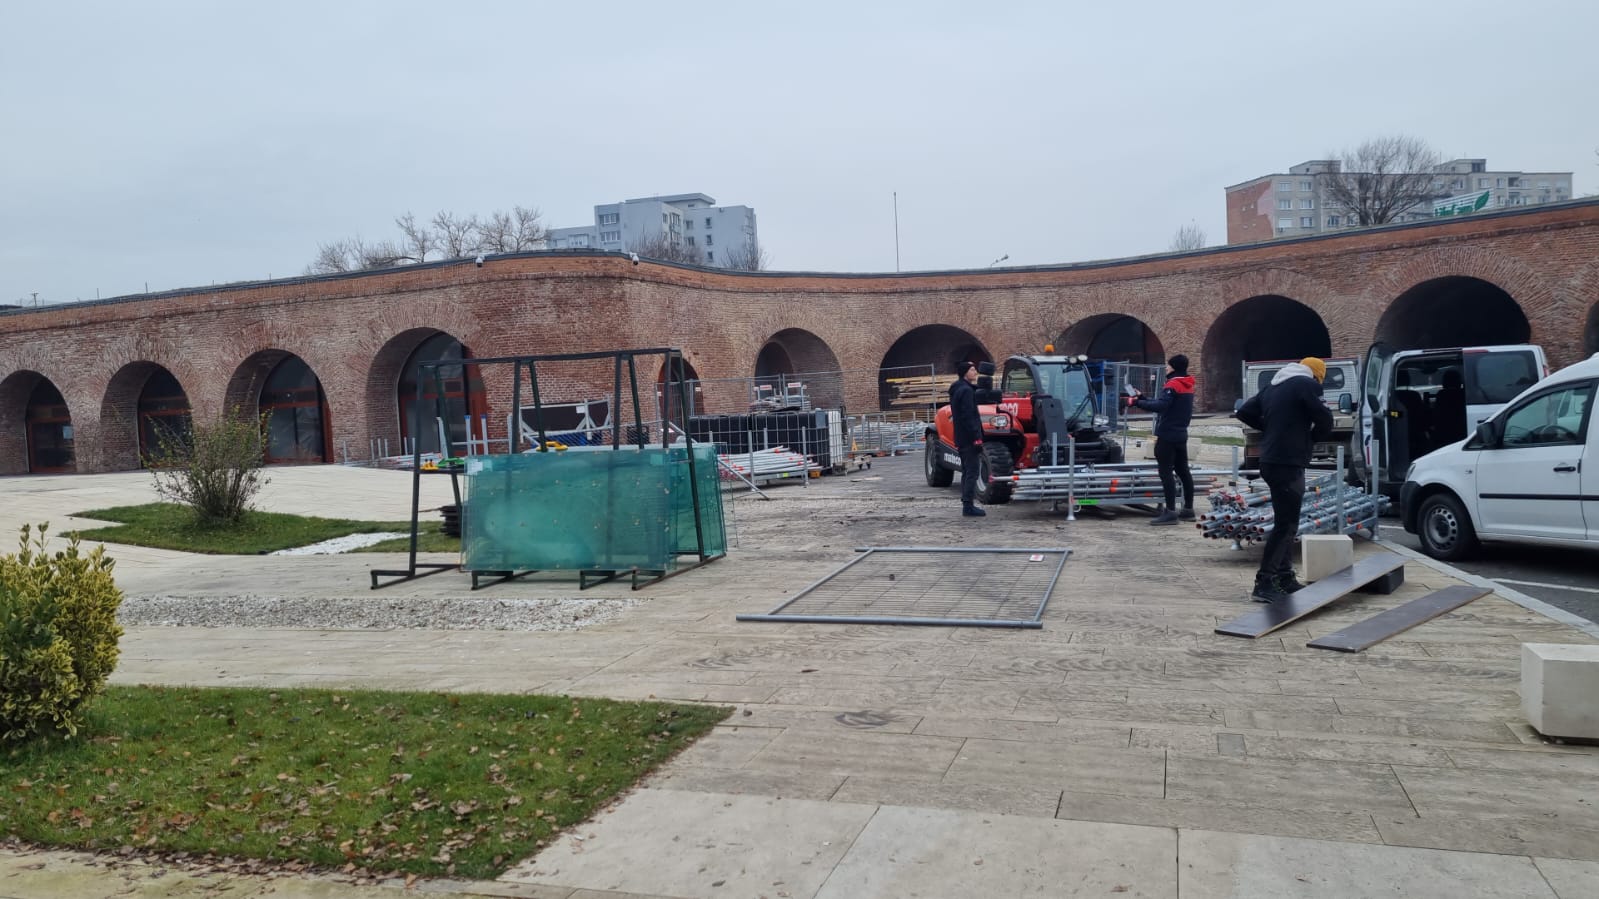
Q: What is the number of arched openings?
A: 11